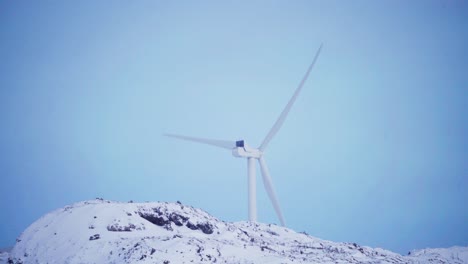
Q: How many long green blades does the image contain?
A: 0